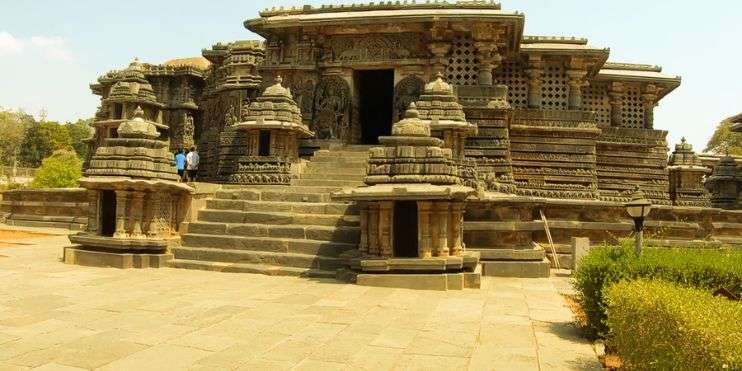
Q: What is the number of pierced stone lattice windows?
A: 5